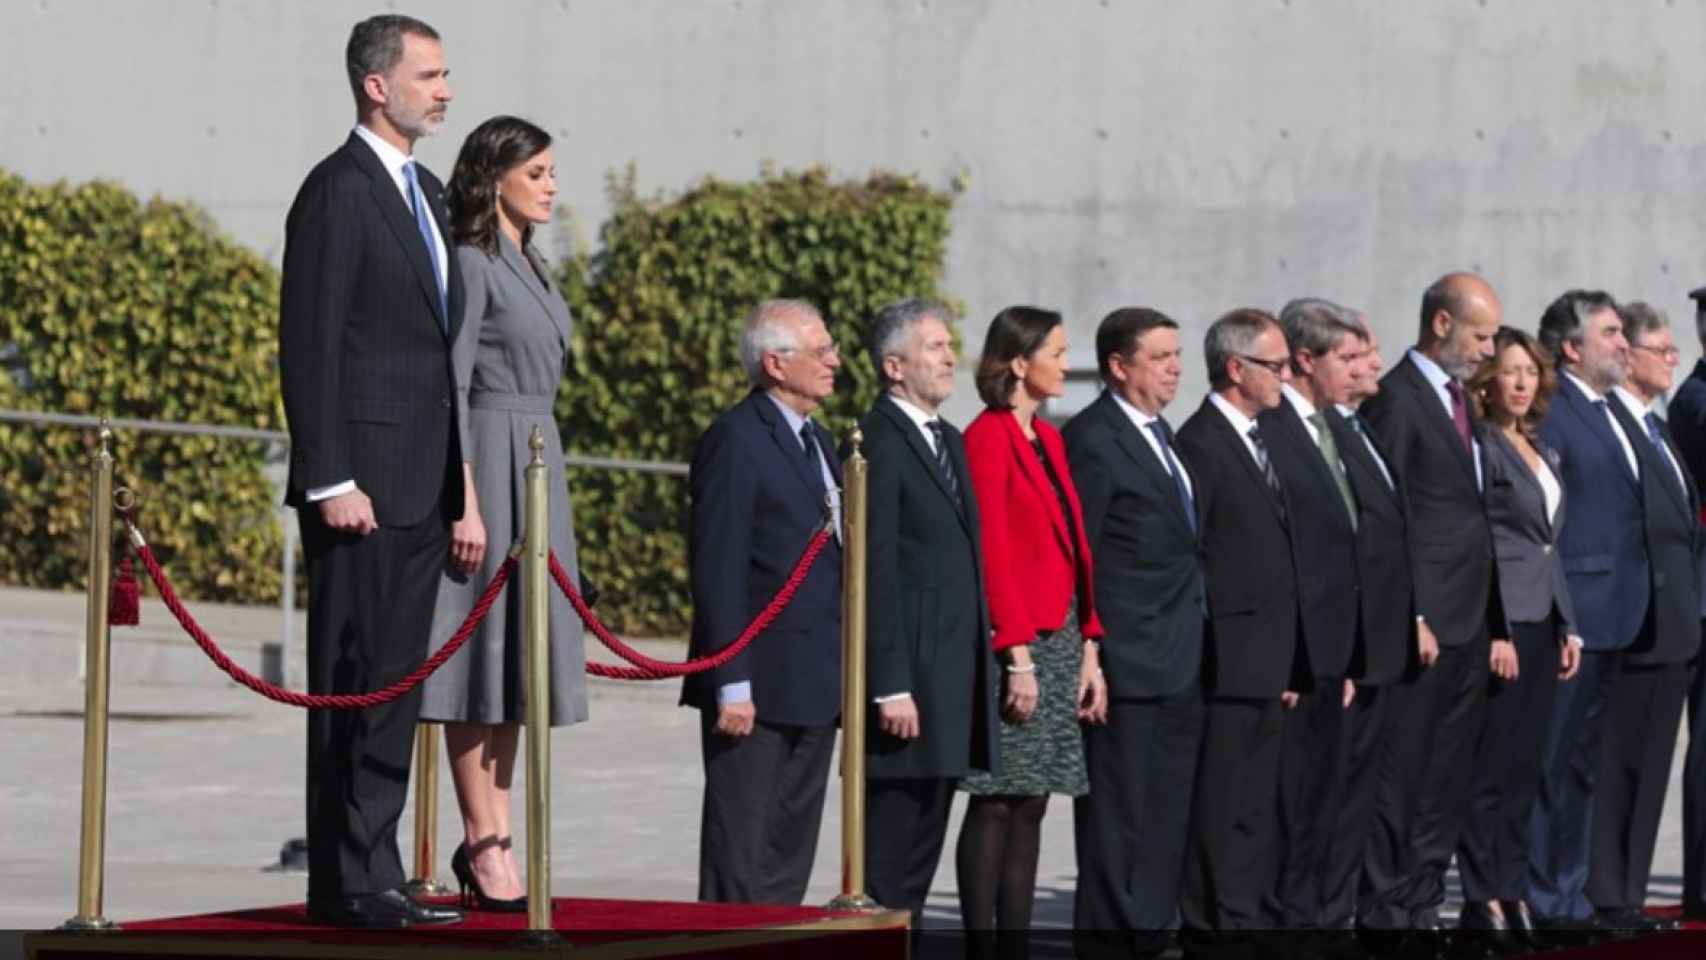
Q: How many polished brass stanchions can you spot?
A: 4